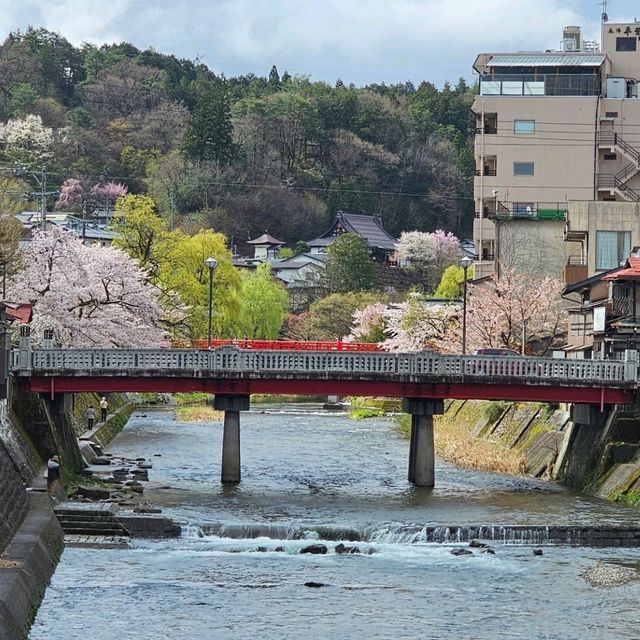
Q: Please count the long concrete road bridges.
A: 1